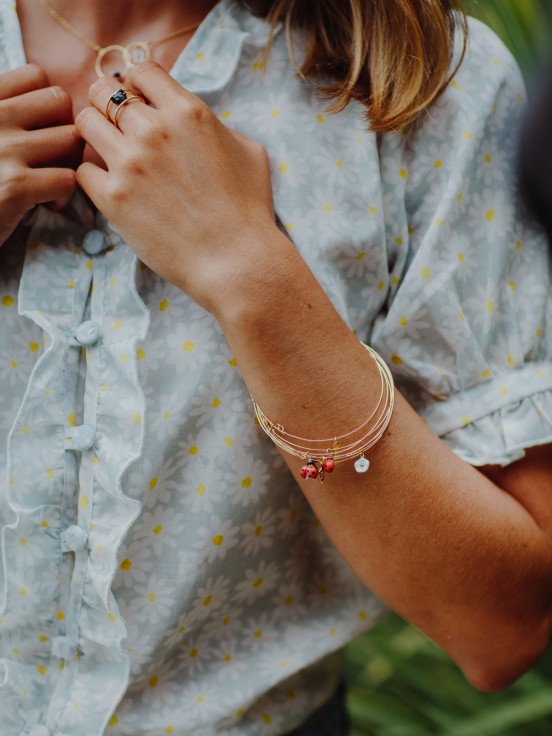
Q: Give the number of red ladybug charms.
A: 2